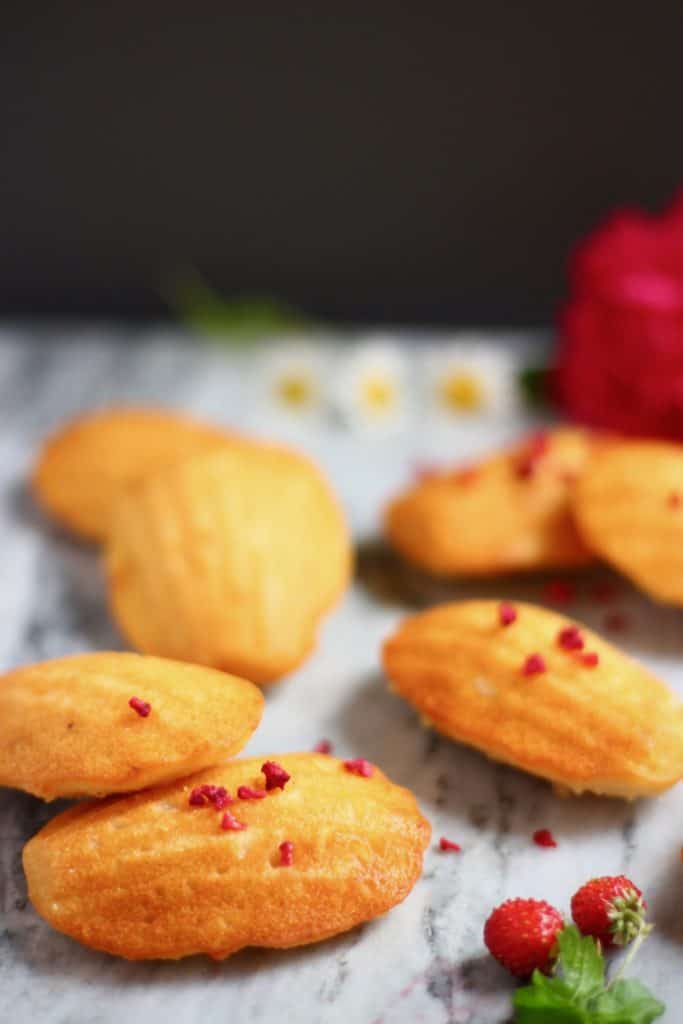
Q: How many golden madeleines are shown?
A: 7